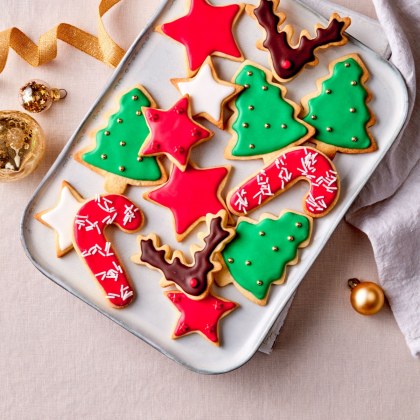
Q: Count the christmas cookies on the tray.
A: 14